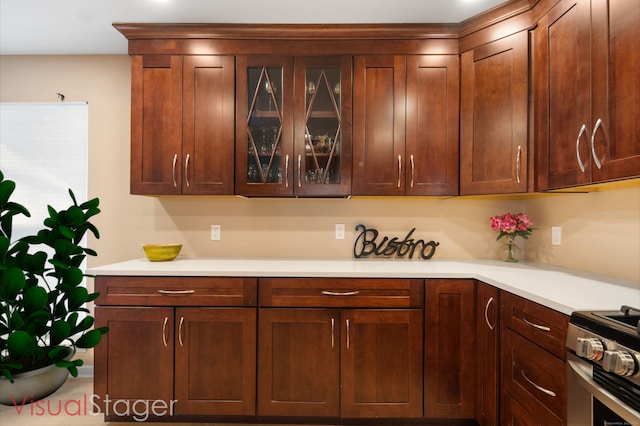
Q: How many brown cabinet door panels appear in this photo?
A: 15